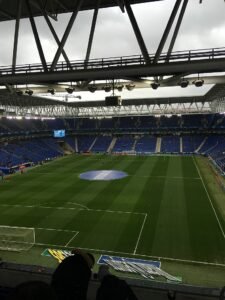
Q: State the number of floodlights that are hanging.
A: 11